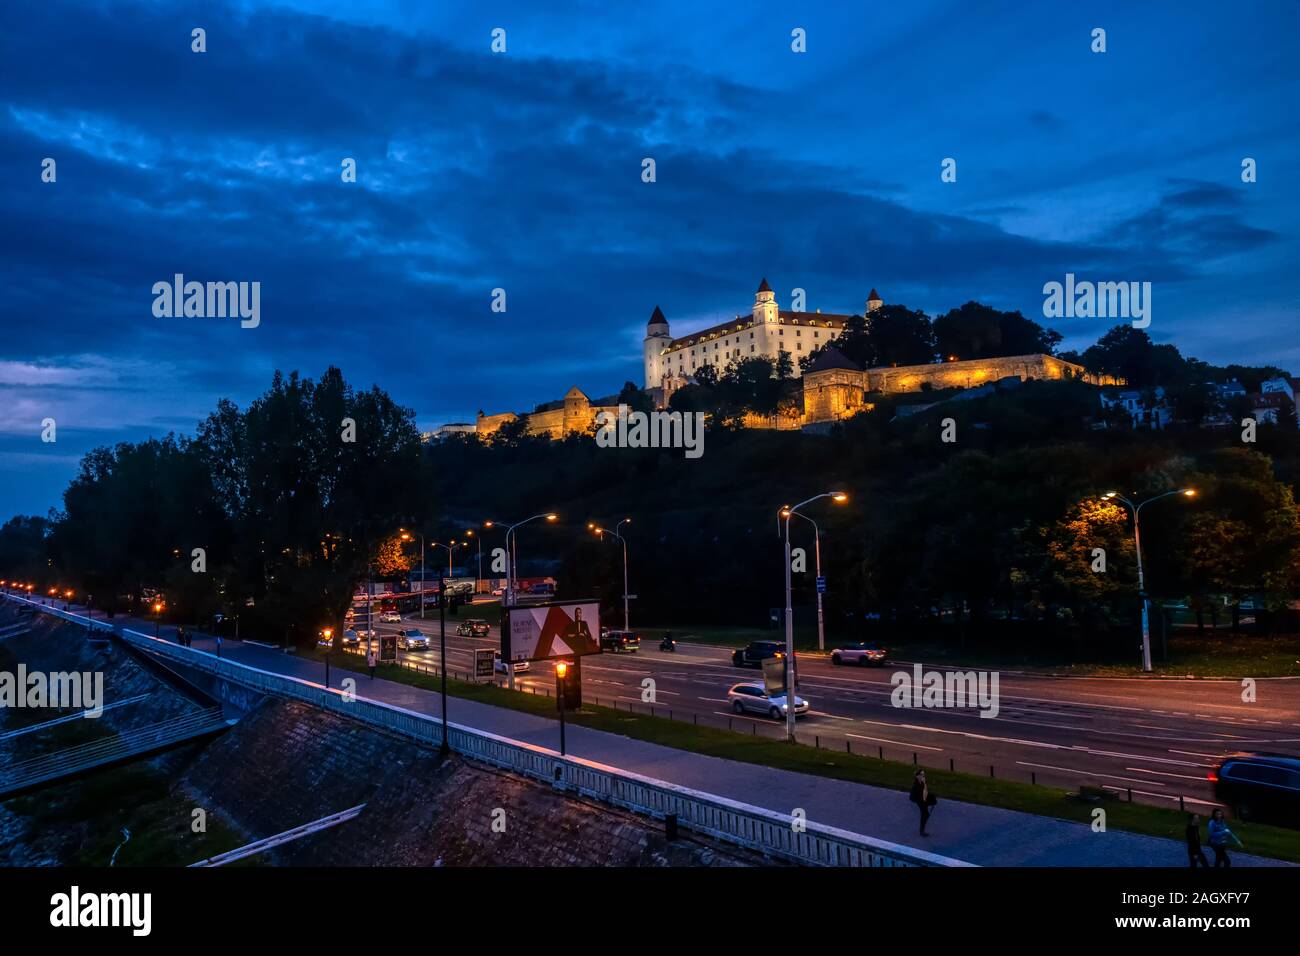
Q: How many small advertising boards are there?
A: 2